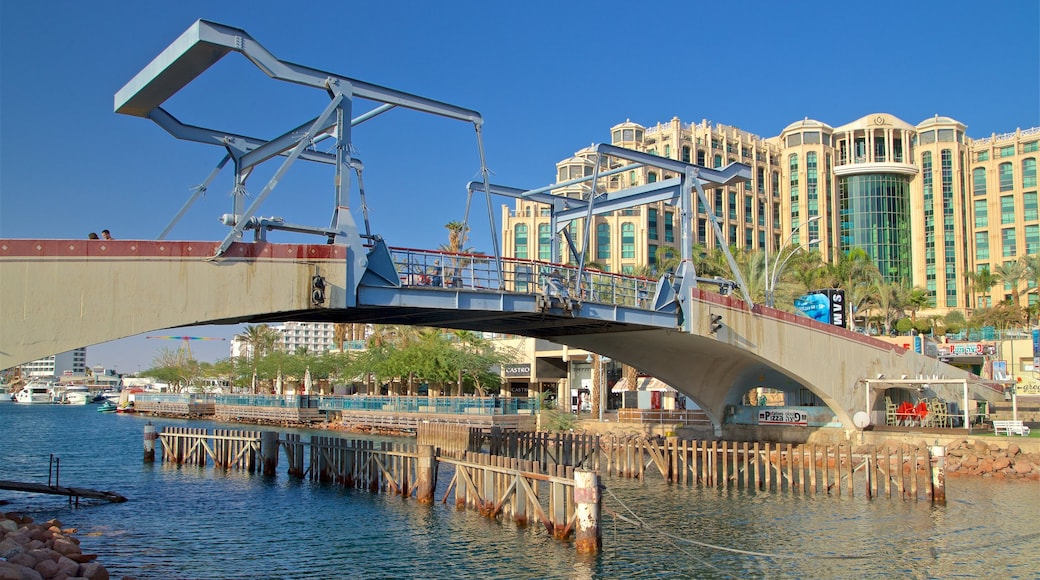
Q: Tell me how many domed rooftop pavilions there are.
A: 6